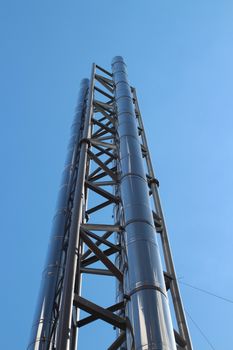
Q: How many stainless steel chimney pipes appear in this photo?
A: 2